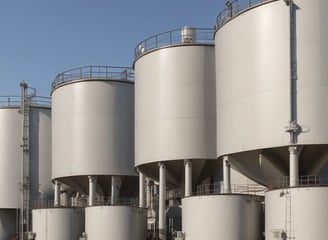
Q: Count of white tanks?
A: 8